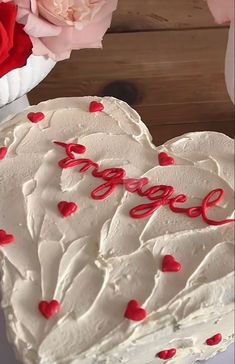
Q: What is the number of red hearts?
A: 11